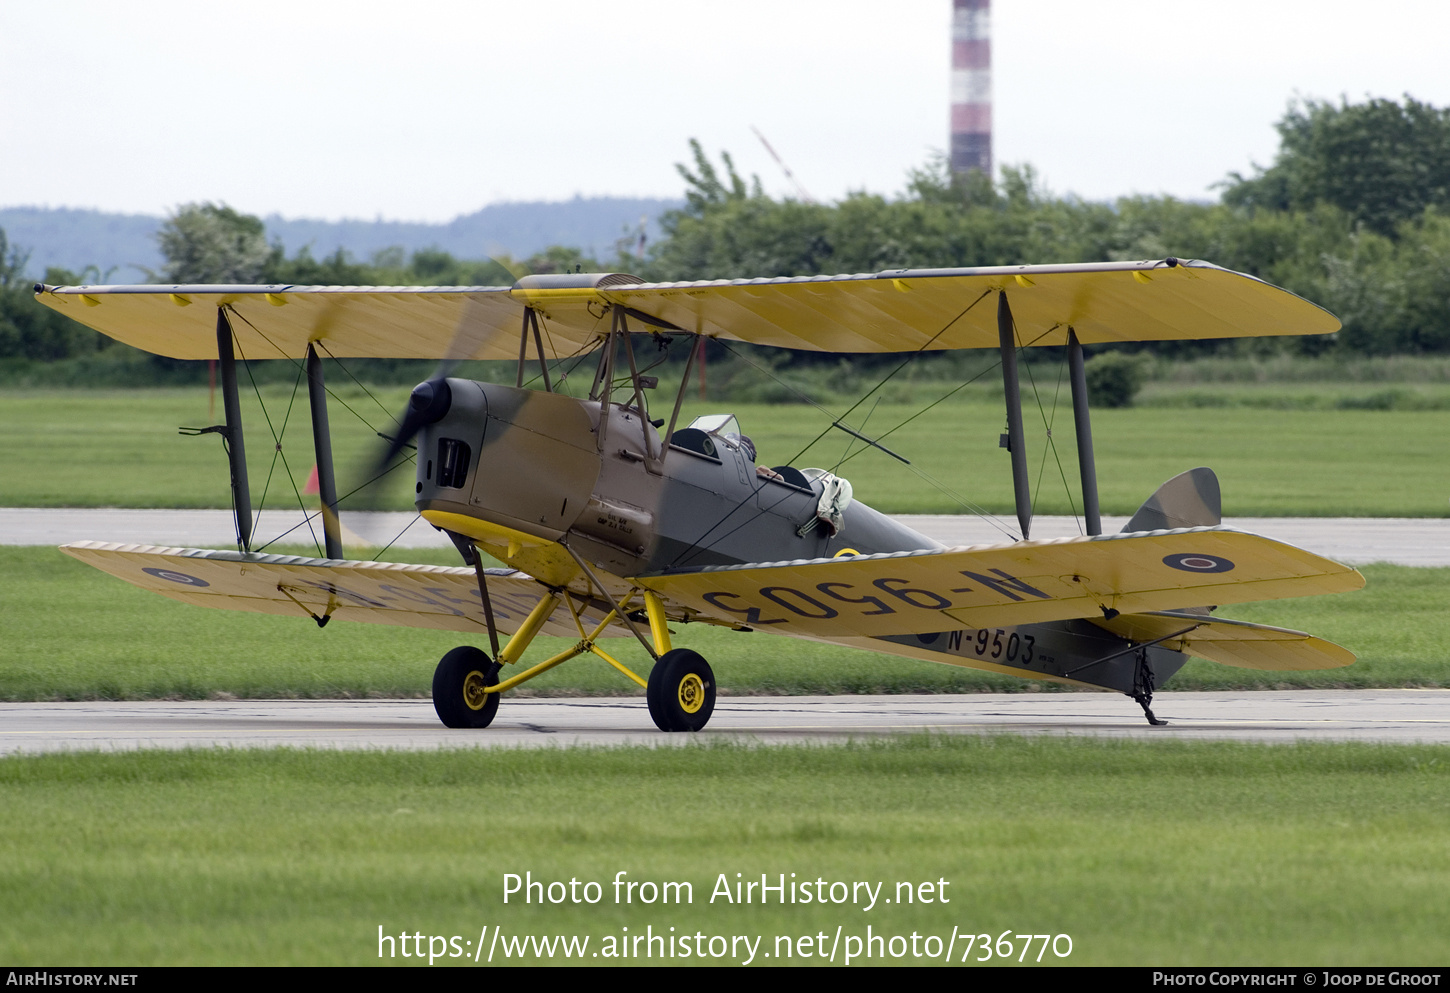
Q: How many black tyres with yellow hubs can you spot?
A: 2